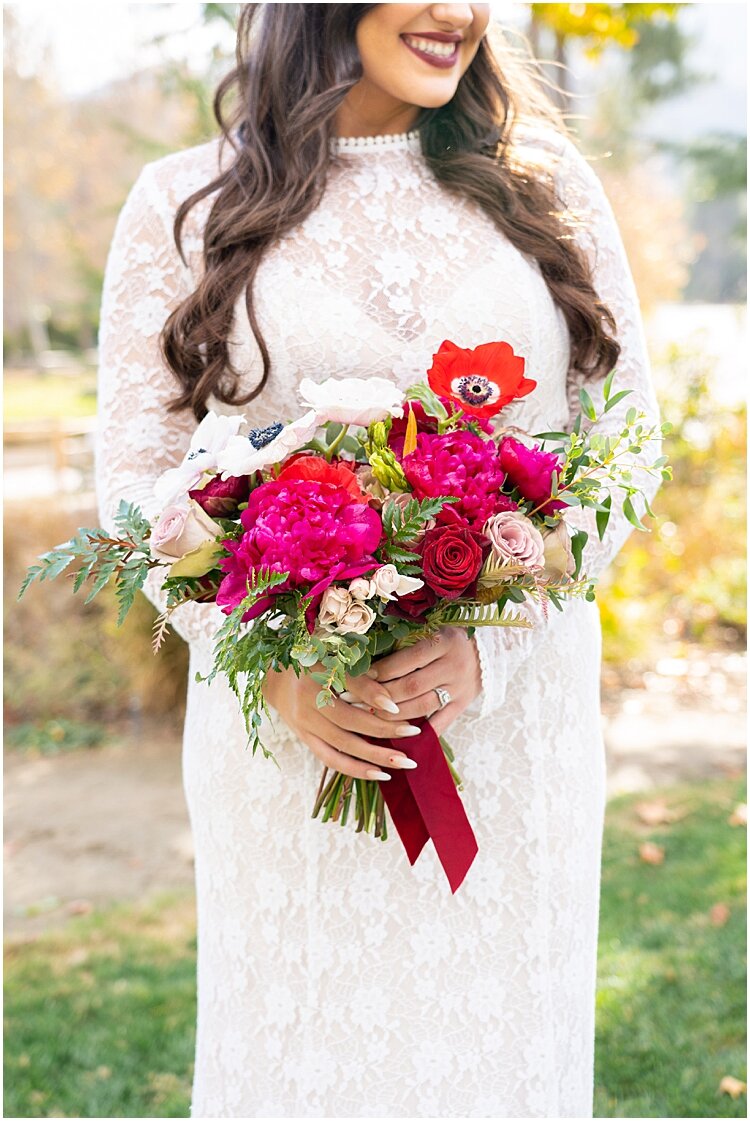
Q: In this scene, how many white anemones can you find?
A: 3